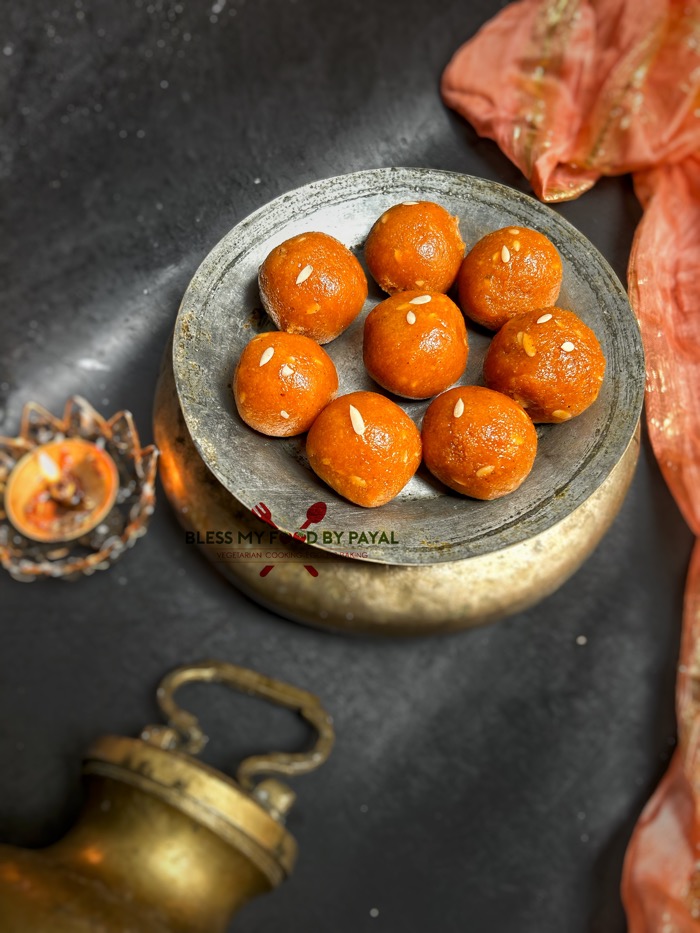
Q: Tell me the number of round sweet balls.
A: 8